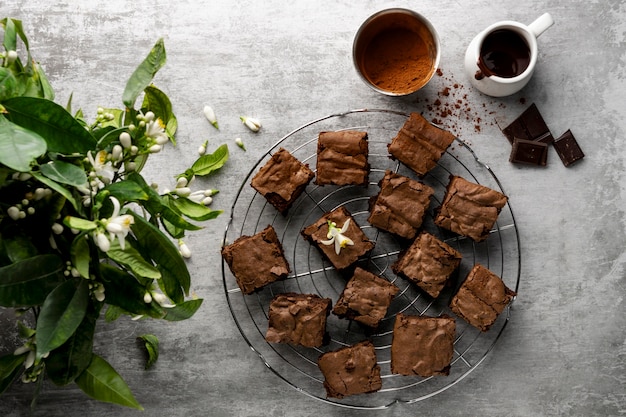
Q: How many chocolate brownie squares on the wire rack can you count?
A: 13